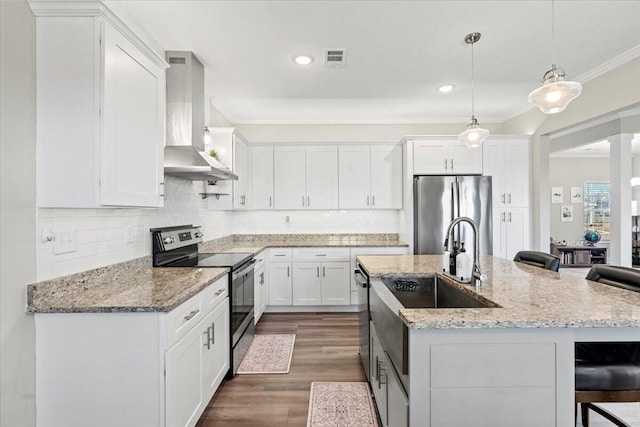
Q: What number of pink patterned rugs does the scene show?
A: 2